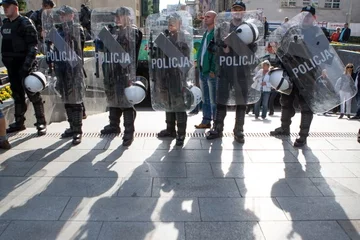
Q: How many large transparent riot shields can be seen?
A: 5